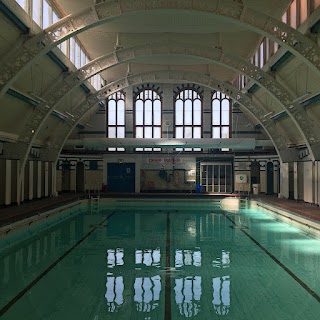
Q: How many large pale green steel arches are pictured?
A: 3